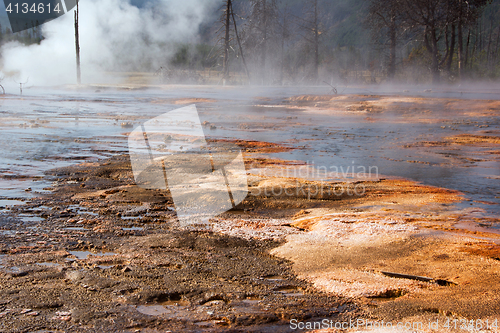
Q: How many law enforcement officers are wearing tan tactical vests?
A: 0